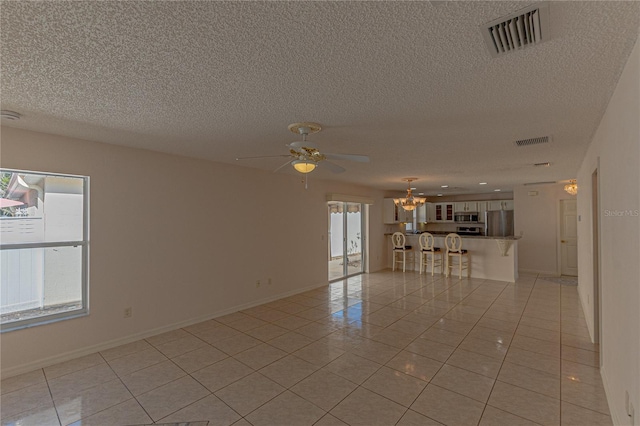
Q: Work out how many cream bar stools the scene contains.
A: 3